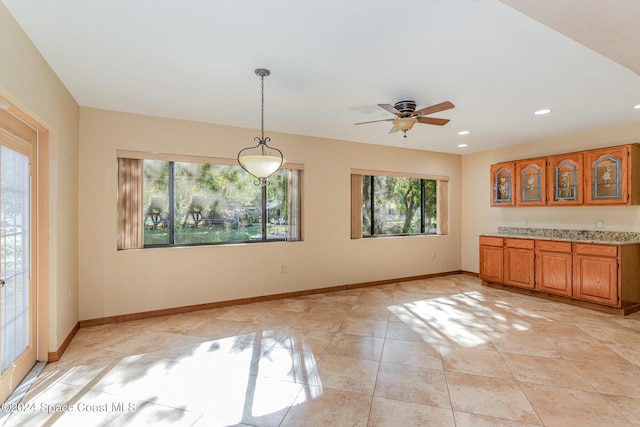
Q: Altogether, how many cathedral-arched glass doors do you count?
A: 4